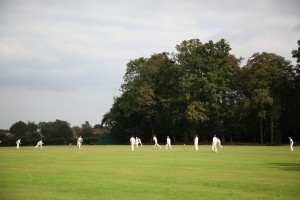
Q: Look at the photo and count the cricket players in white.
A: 11